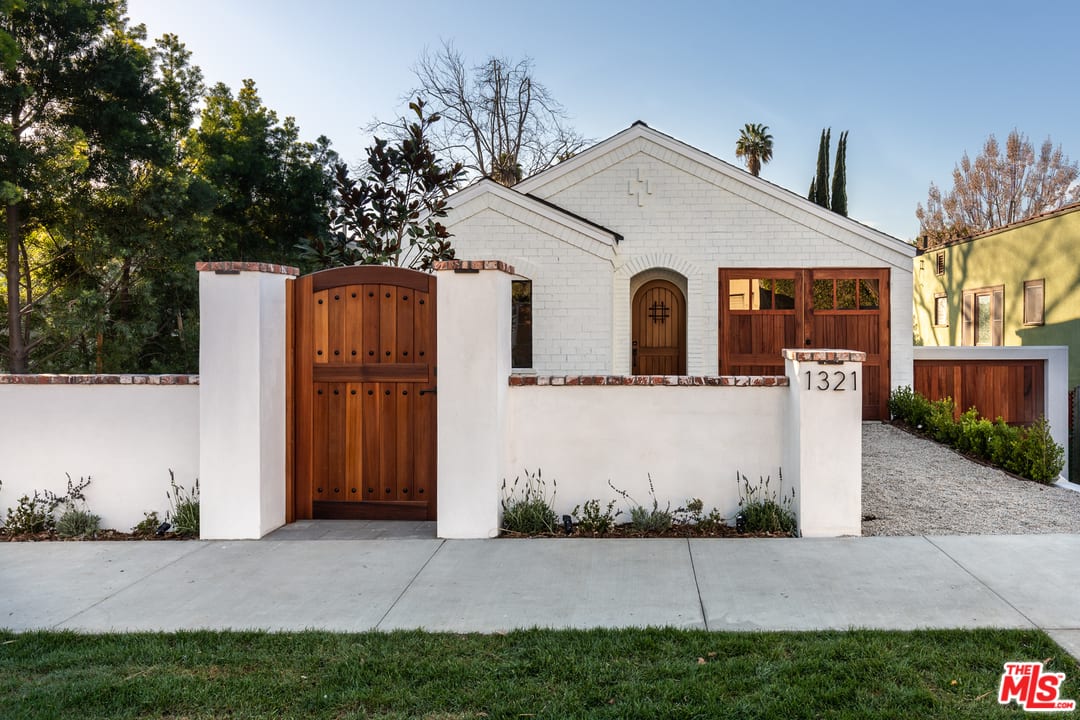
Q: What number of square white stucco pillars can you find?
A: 3